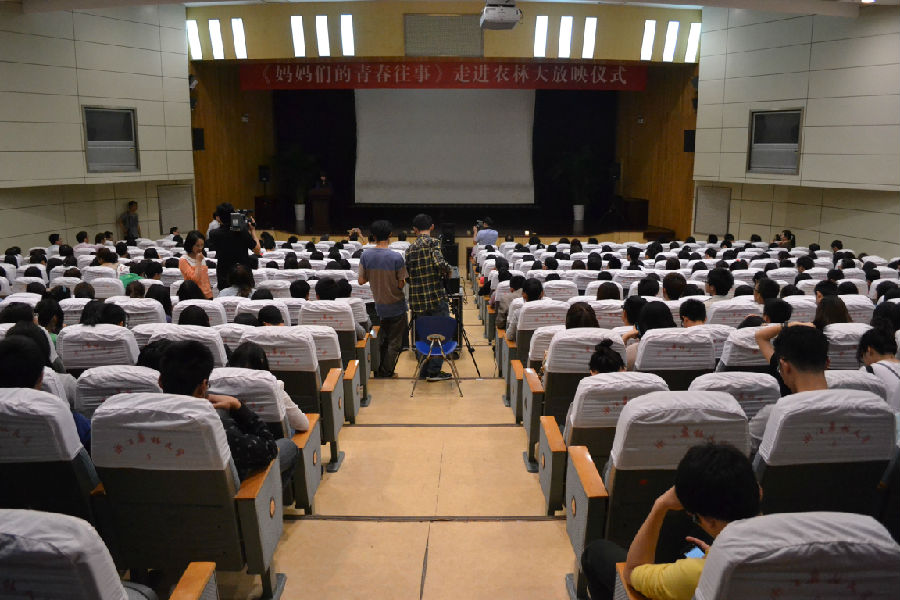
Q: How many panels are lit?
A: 12